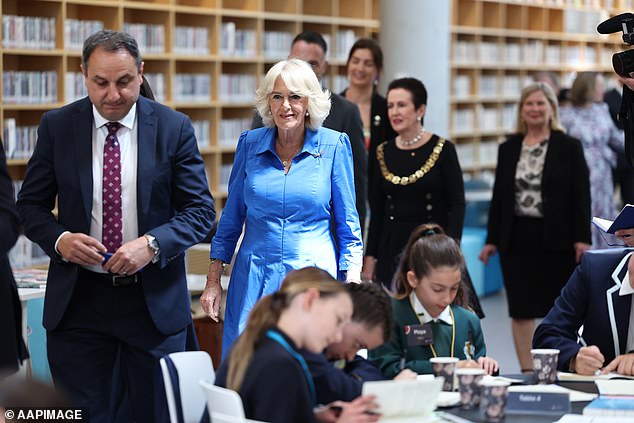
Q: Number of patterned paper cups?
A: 4